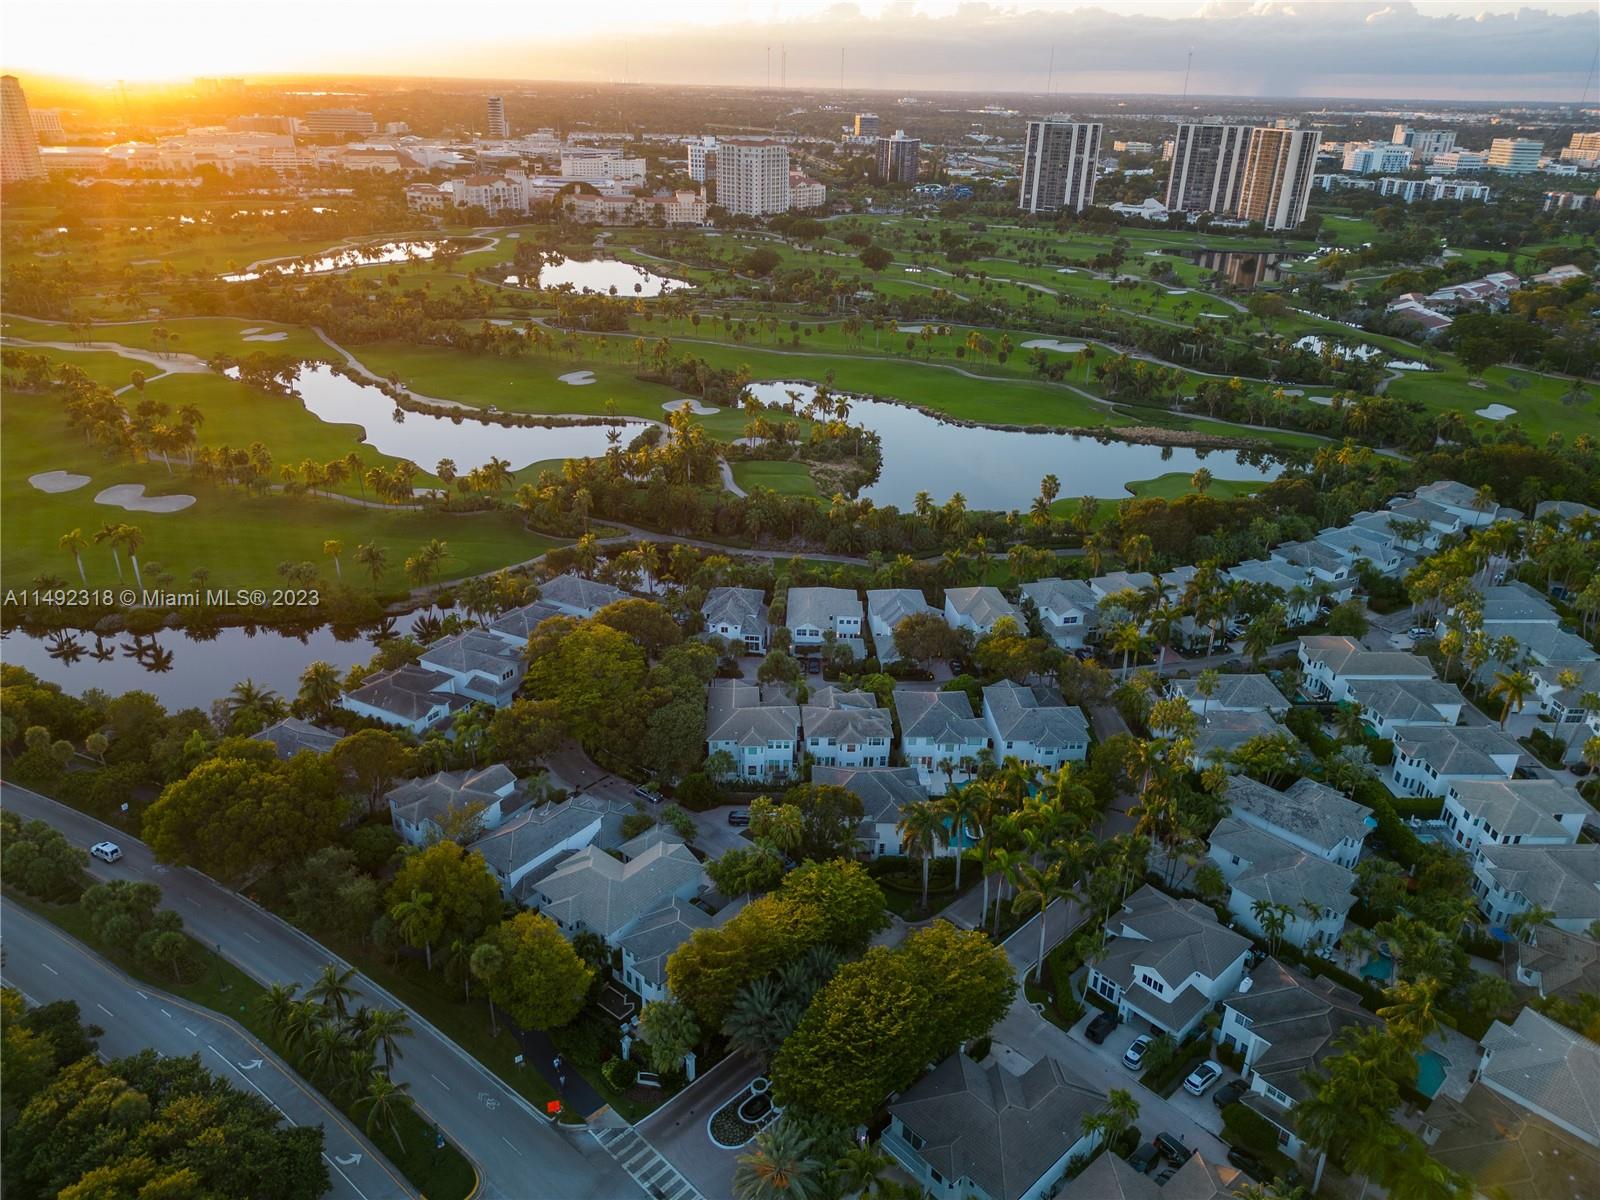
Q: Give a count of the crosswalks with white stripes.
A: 1